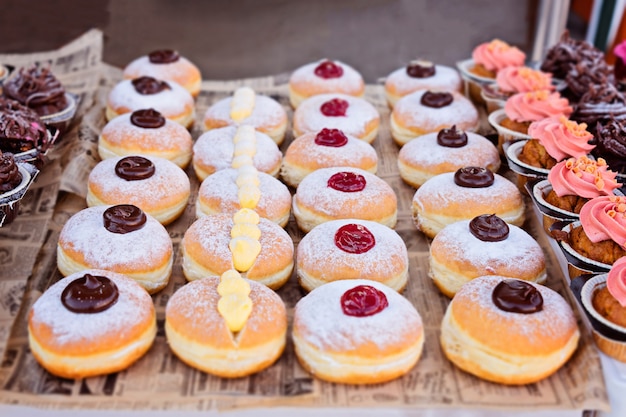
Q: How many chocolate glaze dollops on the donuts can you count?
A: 12